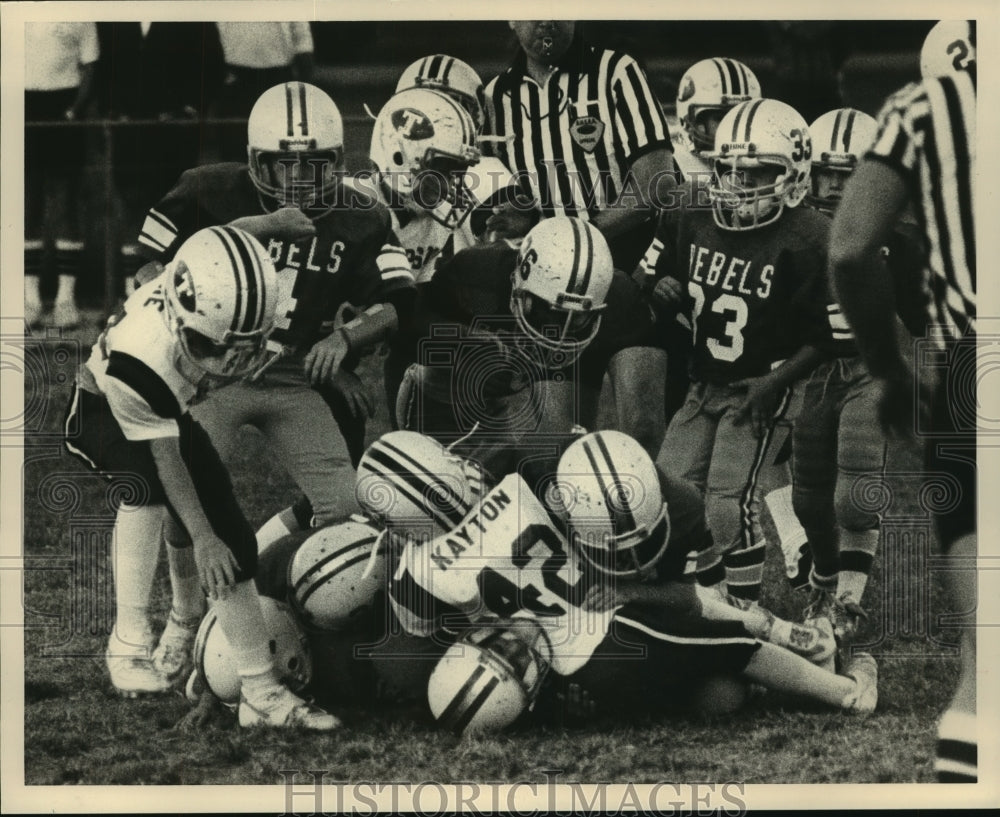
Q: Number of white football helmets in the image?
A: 14